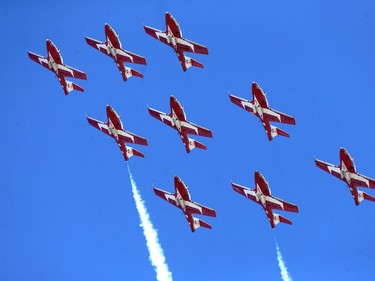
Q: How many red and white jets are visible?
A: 9